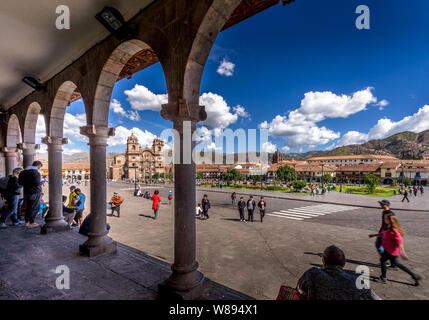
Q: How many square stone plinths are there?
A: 3